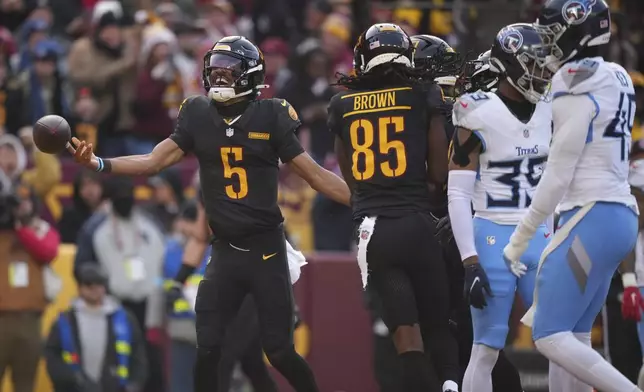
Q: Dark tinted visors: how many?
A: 1